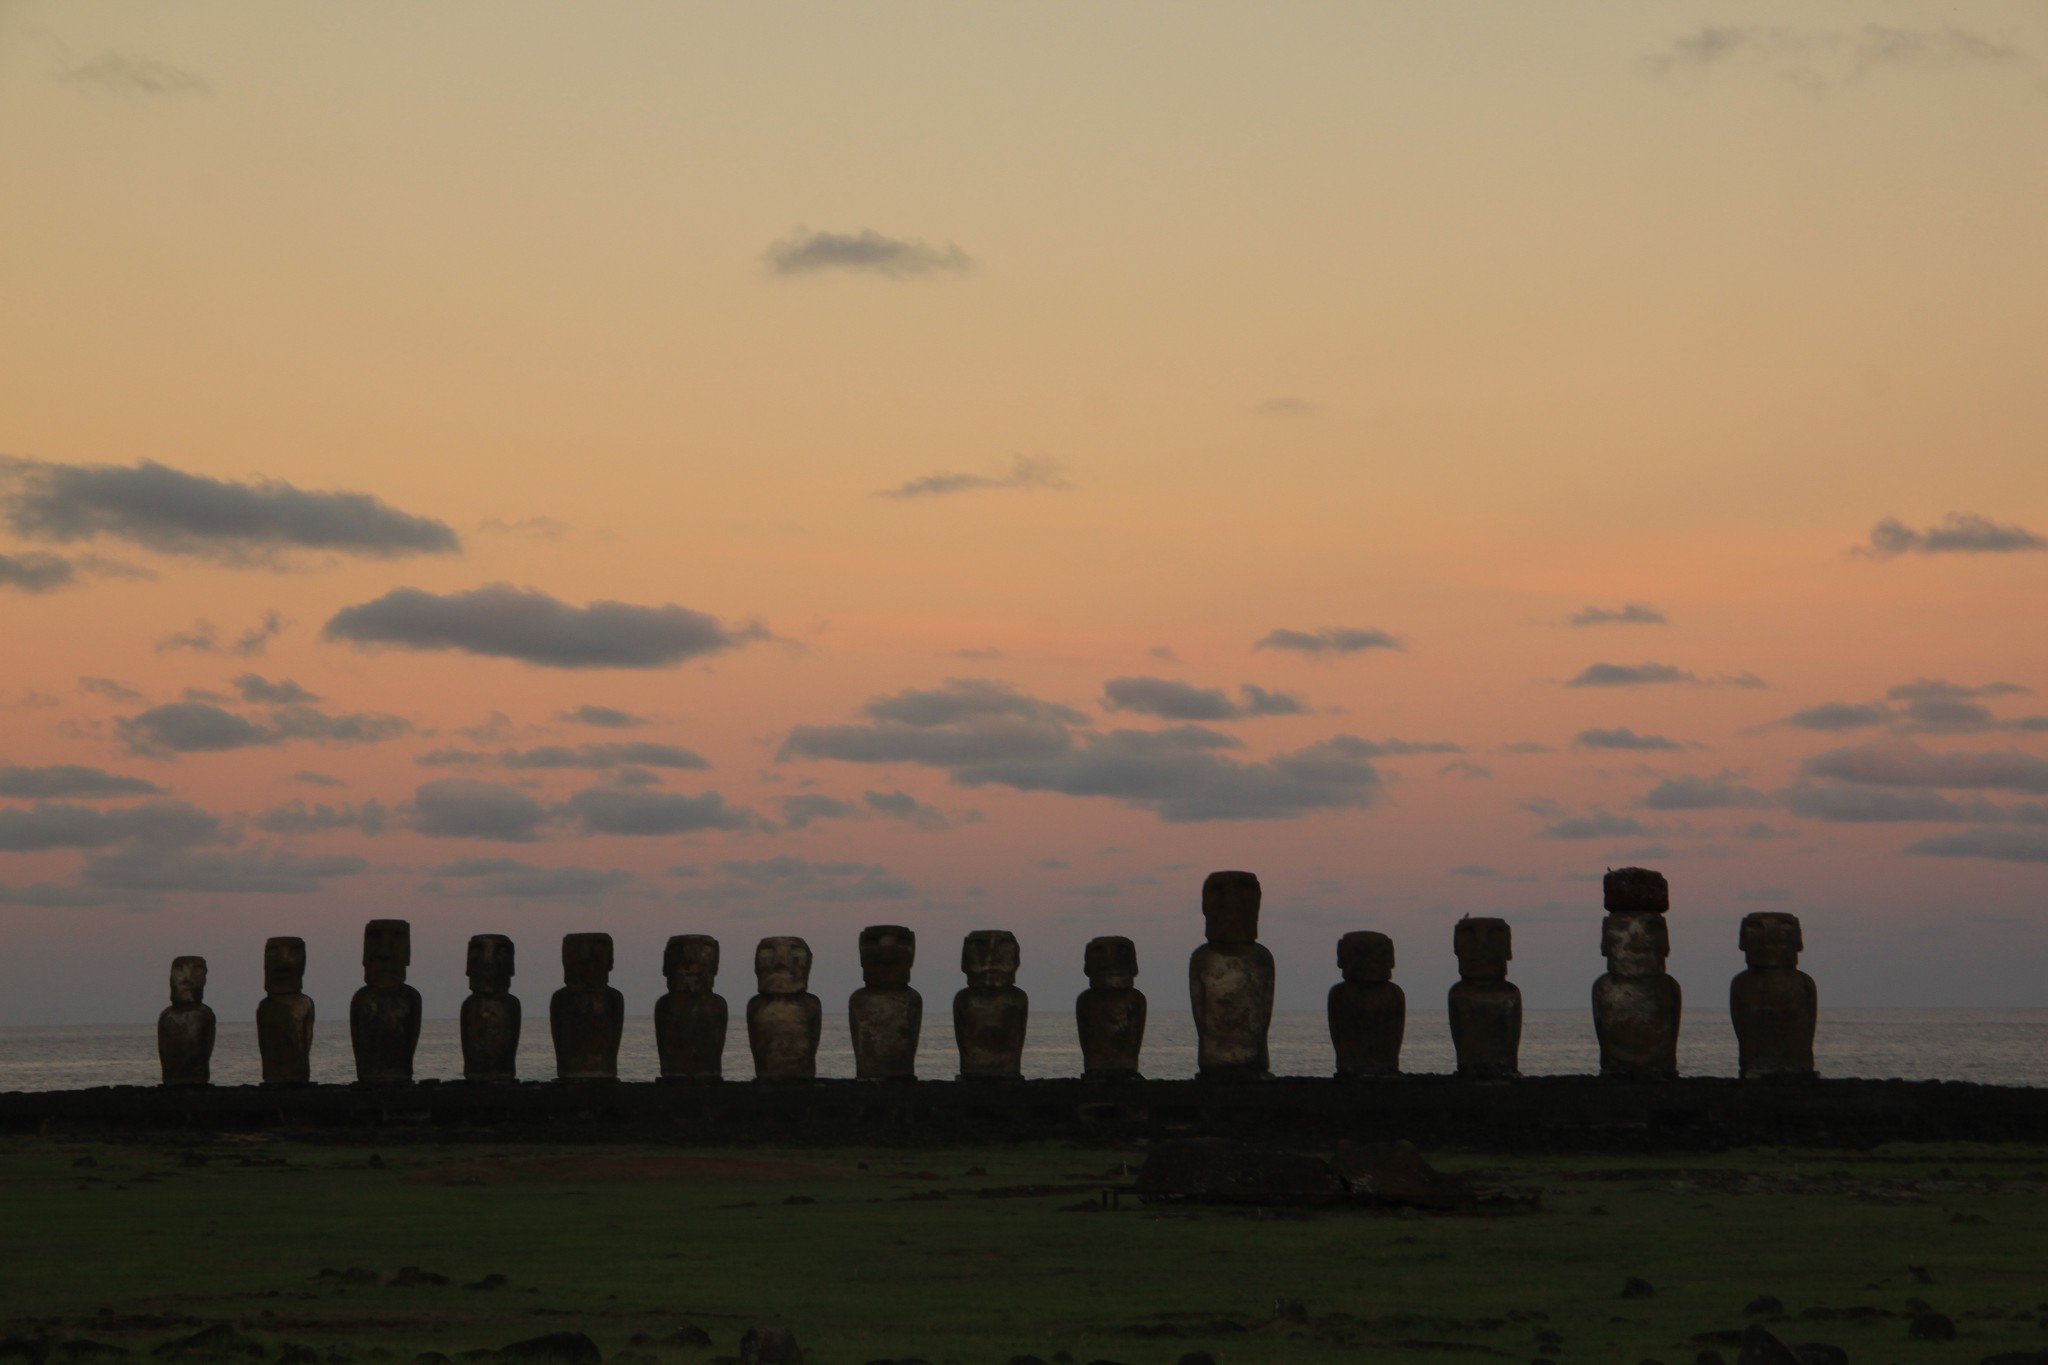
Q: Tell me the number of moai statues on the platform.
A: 15